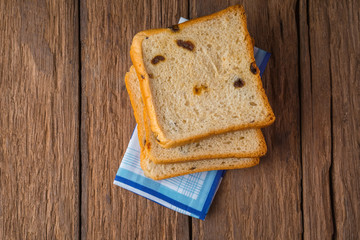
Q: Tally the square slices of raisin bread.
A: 3